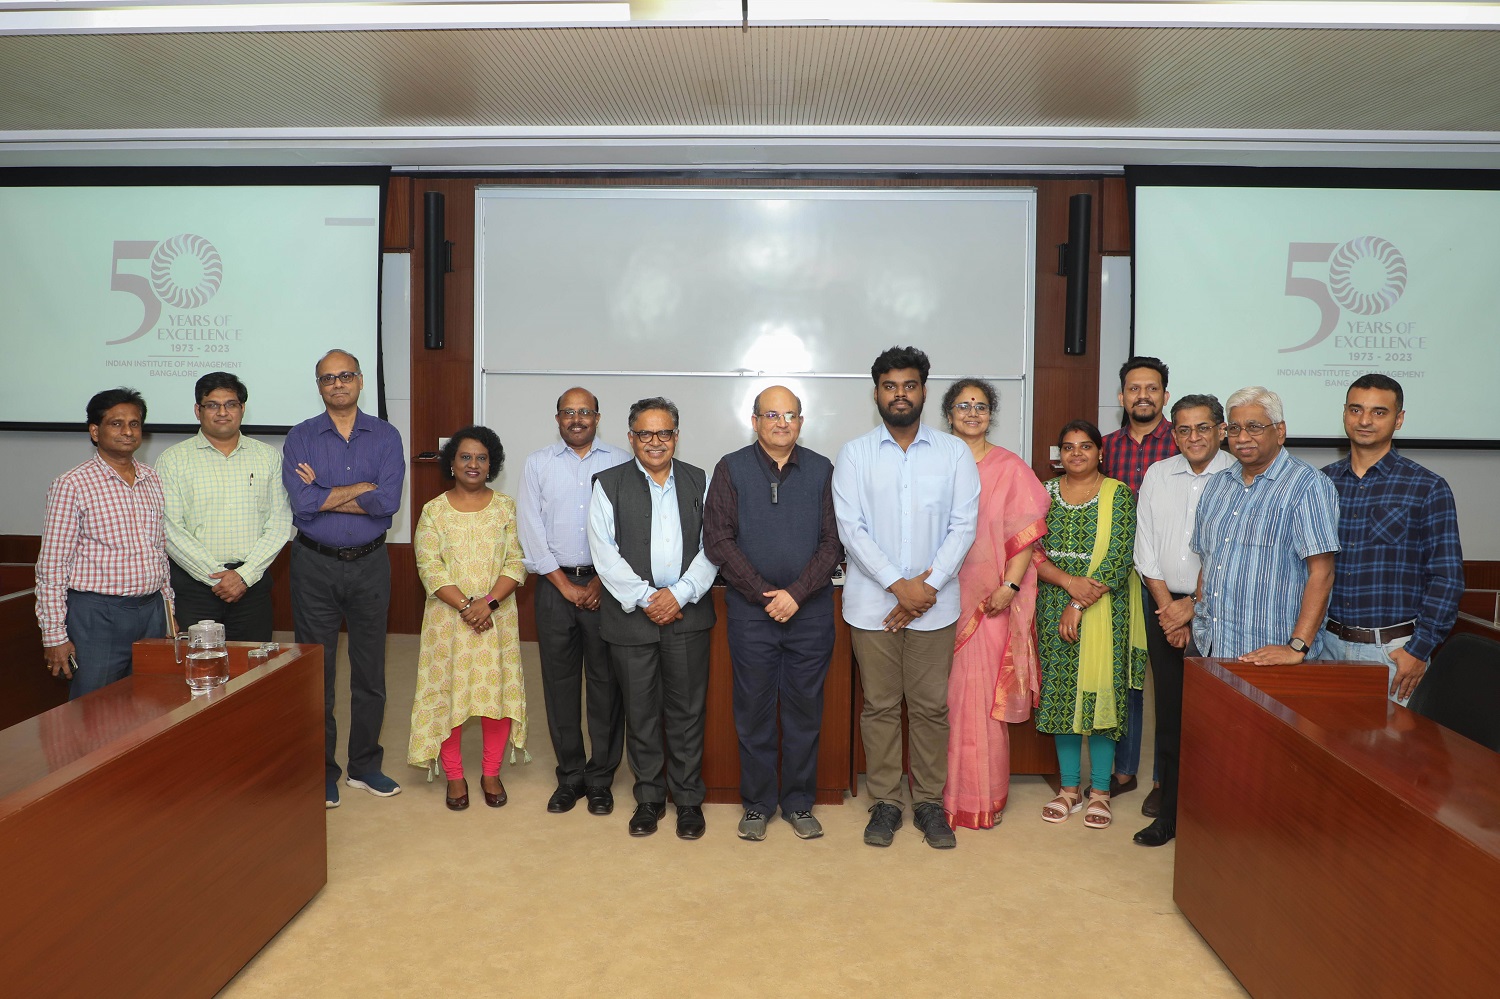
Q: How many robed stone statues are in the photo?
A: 0